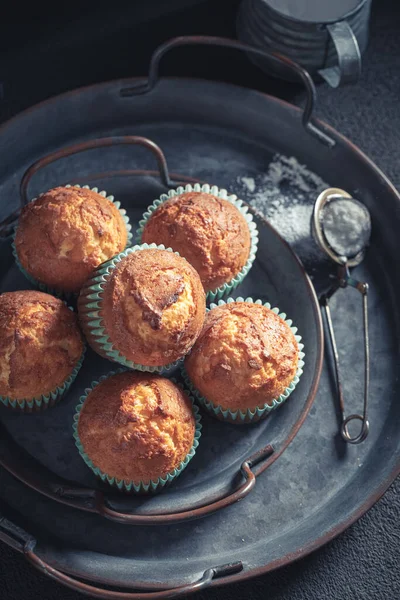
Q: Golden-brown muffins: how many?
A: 6